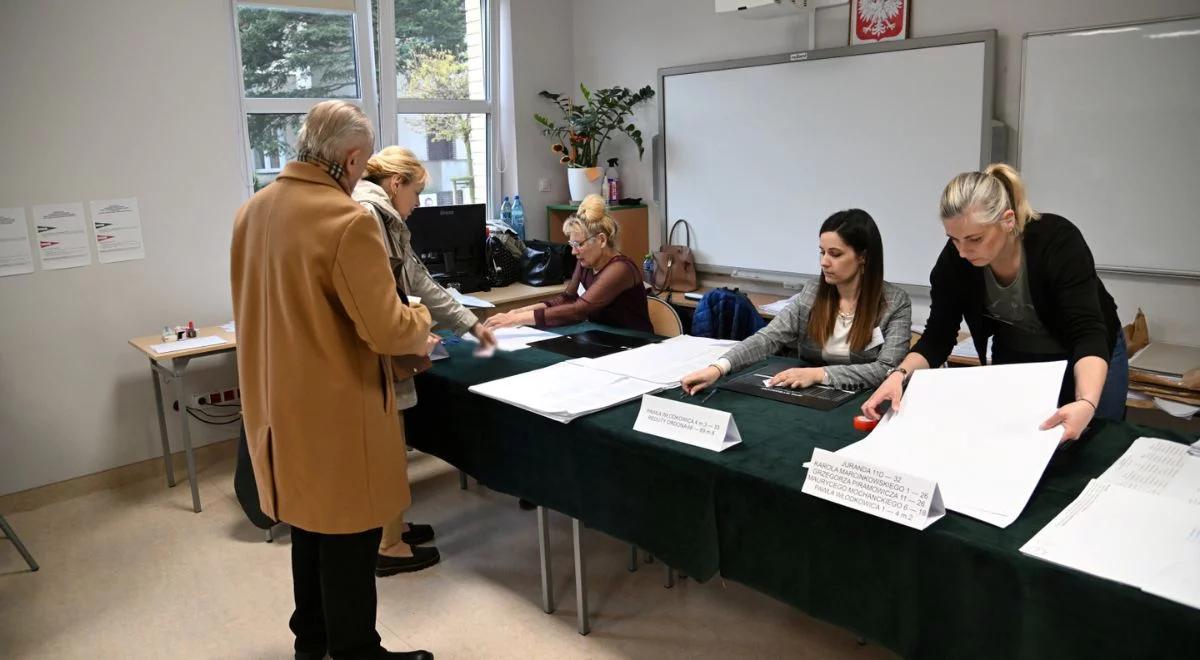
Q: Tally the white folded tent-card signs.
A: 2